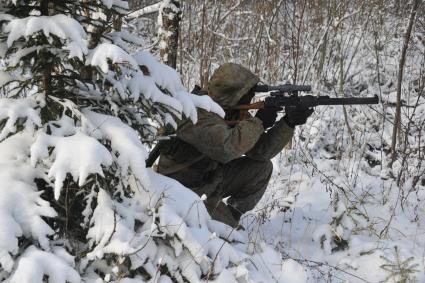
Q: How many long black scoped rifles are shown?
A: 1